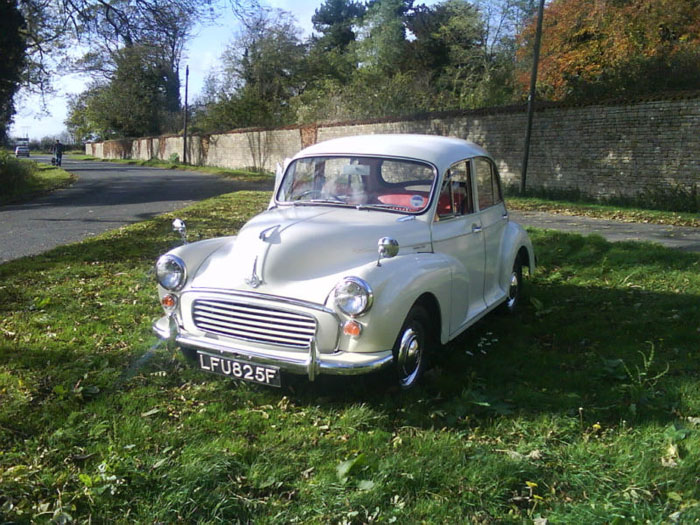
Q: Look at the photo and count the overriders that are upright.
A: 2